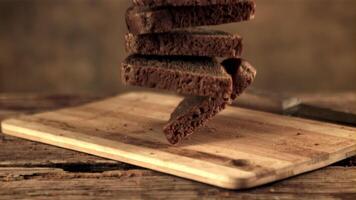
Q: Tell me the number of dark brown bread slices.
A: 5